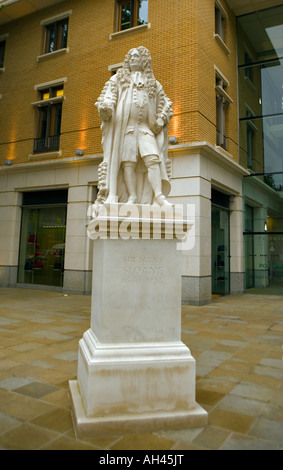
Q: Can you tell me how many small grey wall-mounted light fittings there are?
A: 3